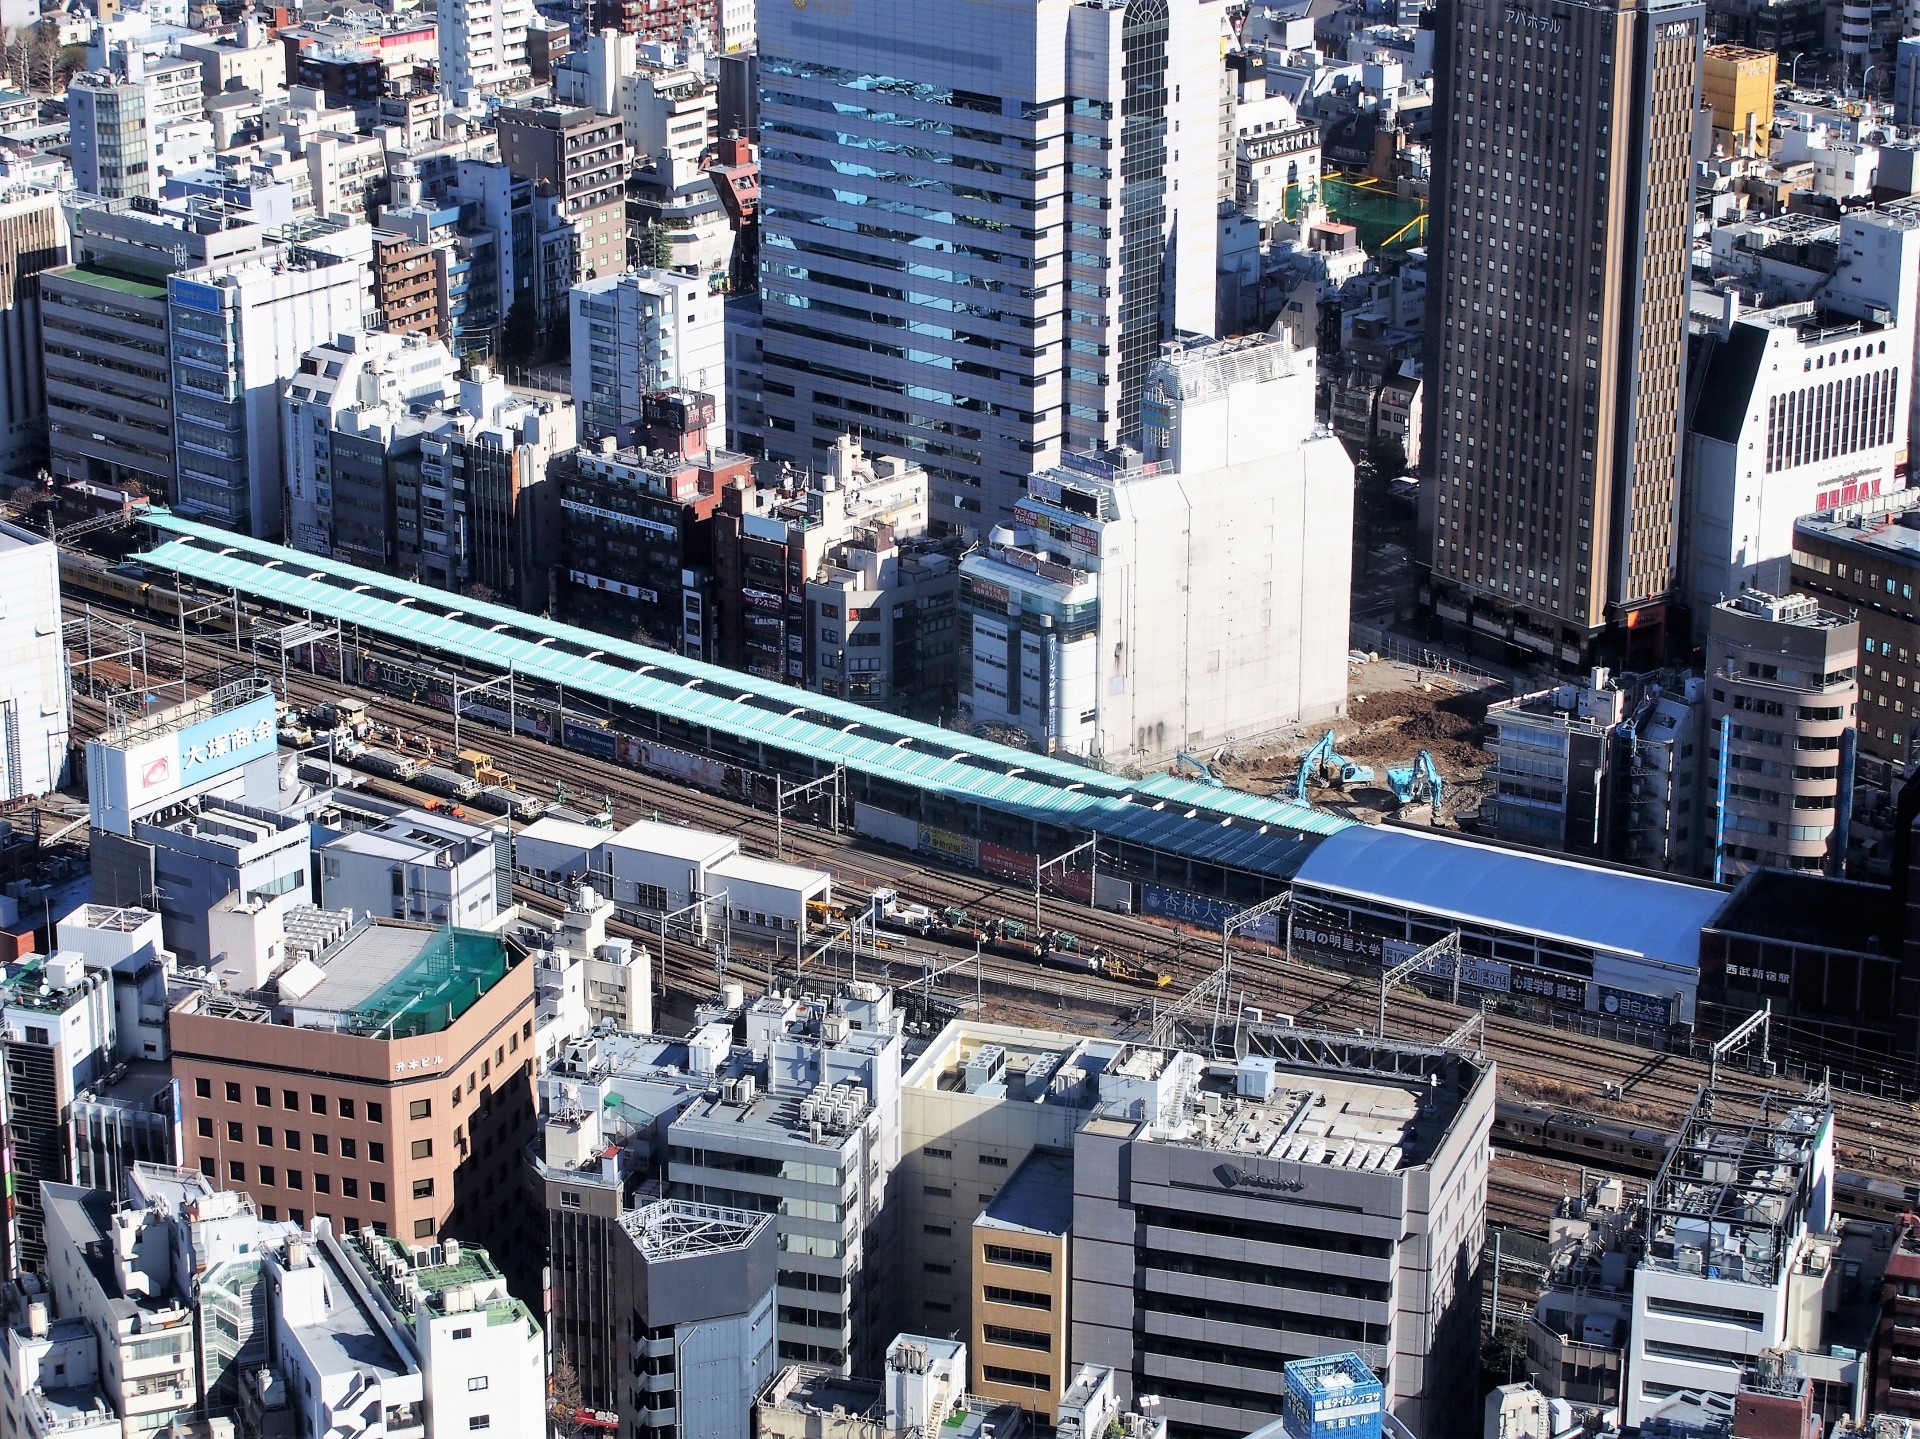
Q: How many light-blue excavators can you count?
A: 4